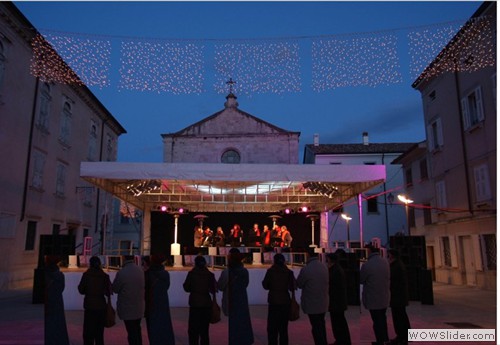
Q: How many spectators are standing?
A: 11